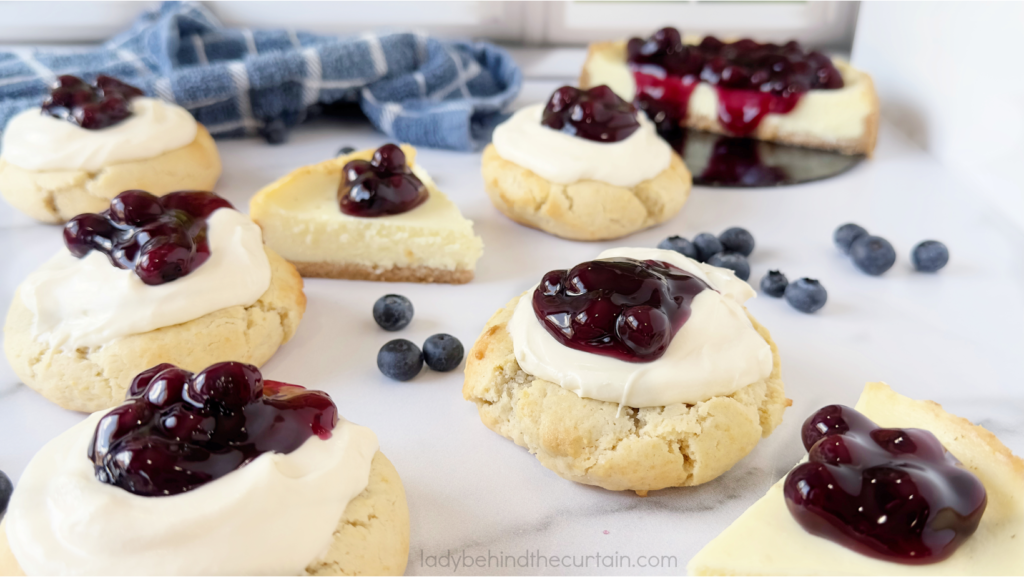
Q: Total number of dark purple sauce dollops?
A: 8